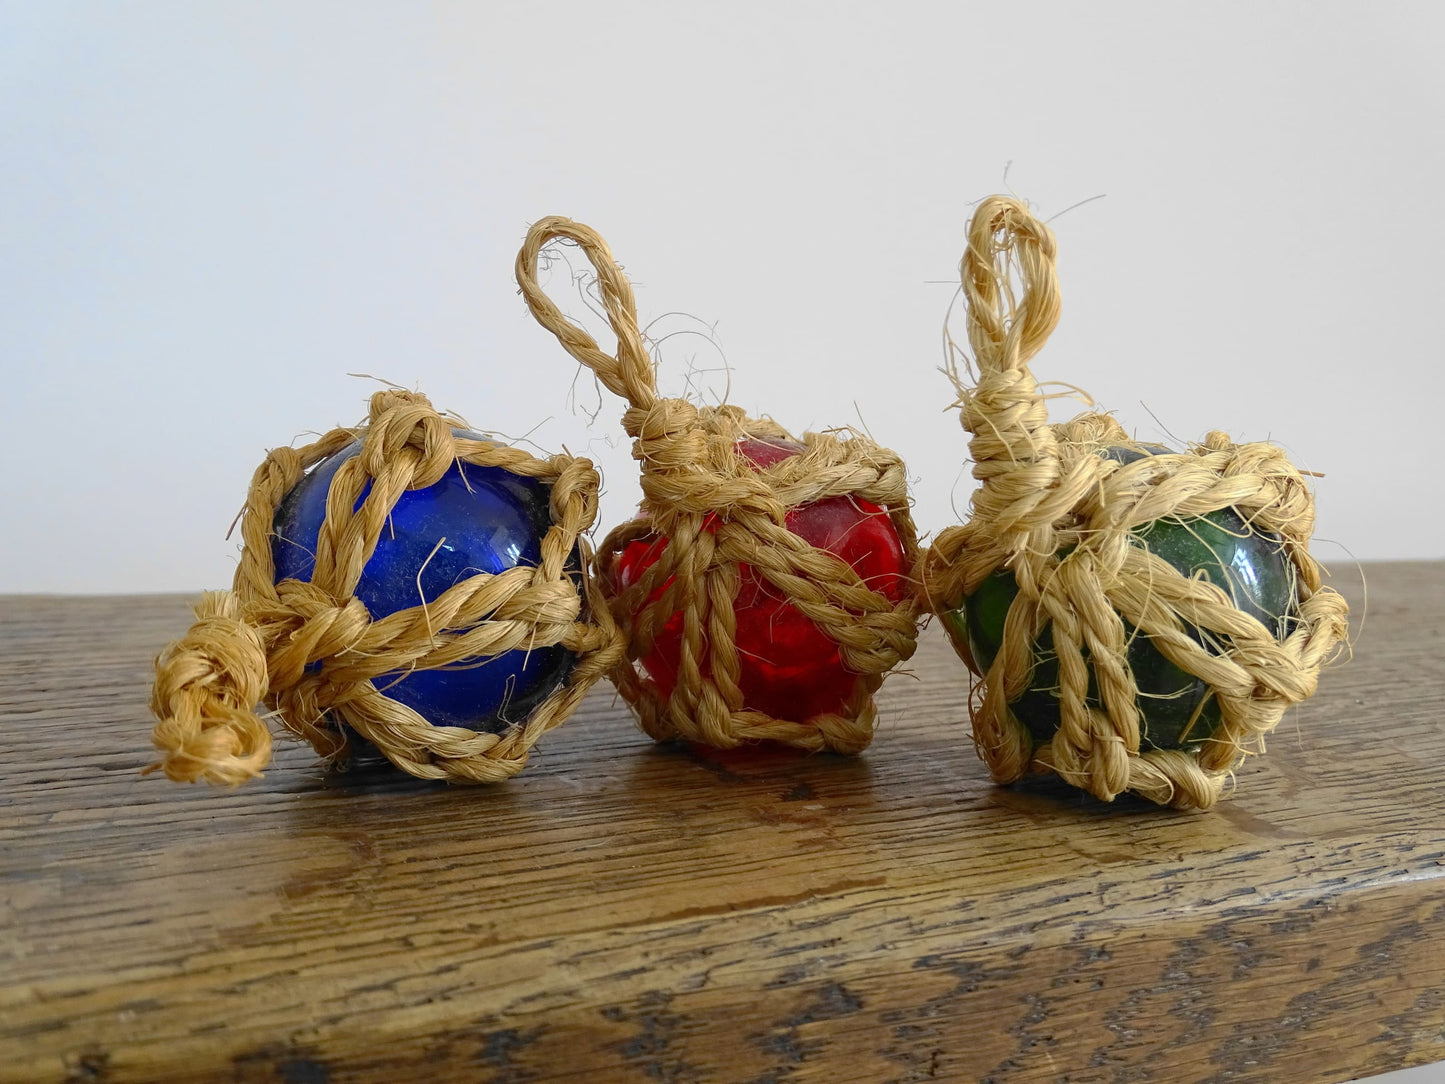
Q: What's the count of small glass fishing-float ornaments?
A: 3